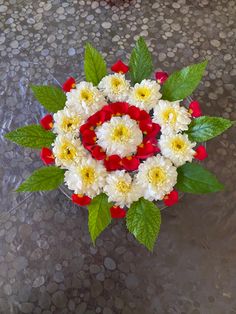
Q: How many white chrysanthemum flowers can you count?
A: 11